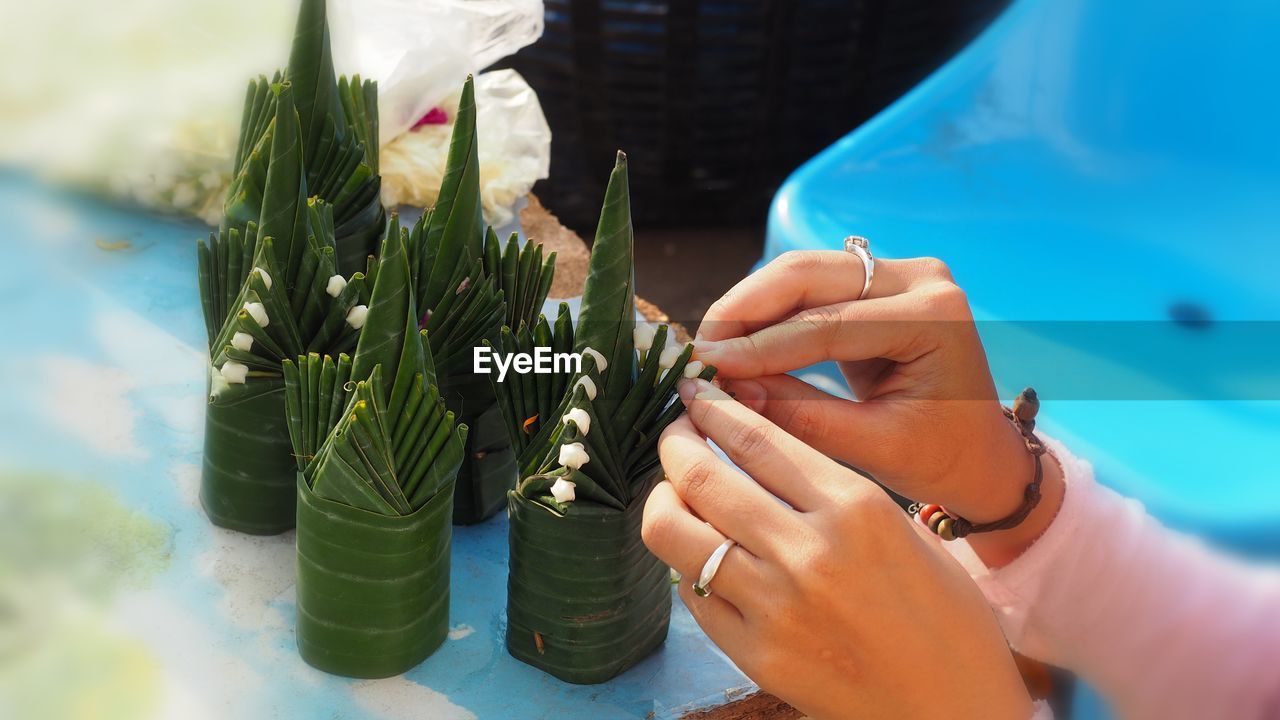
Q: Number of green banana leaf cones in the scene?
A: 5